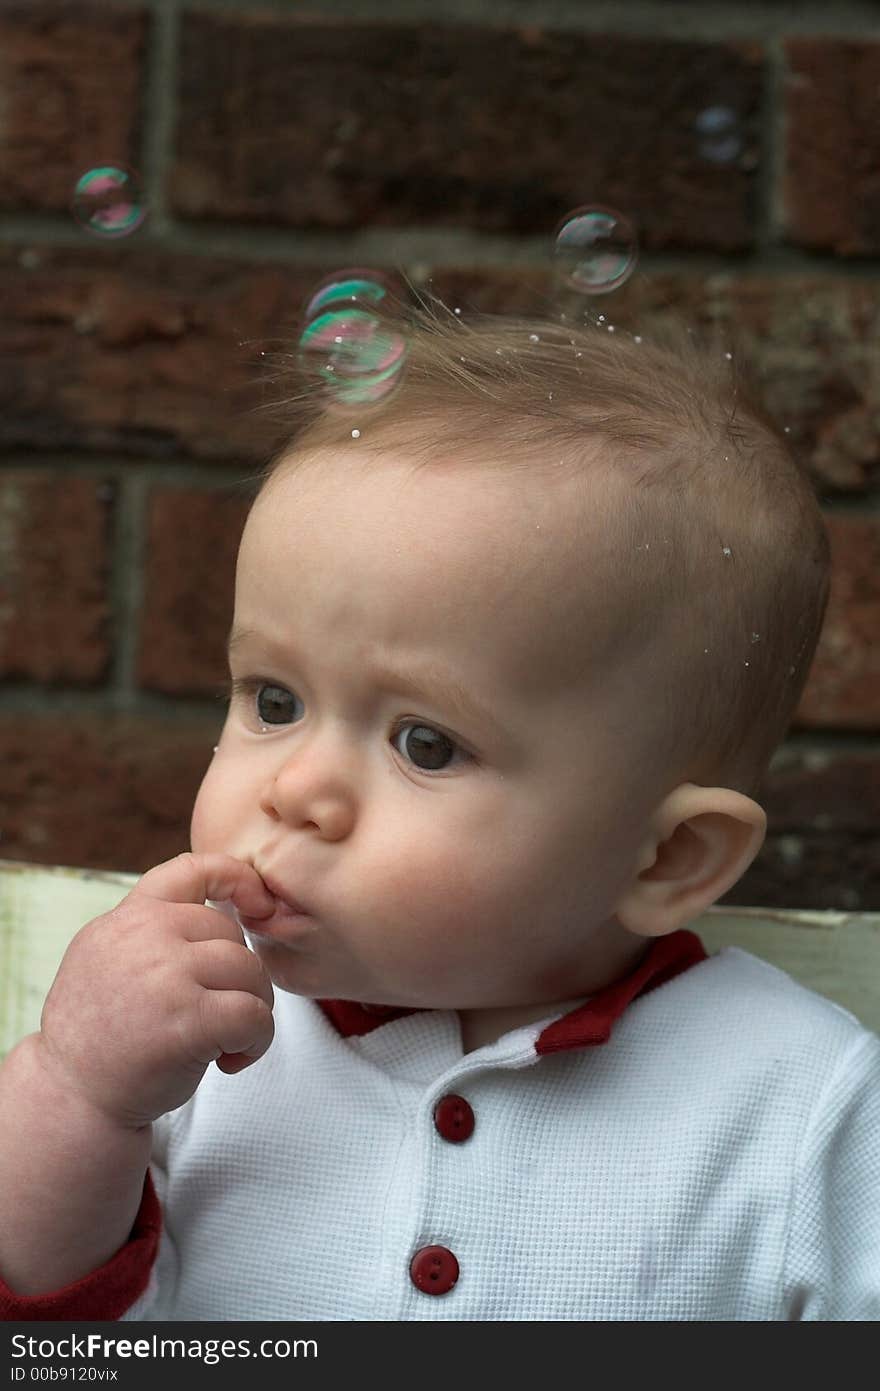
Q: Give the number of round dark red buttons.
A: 2